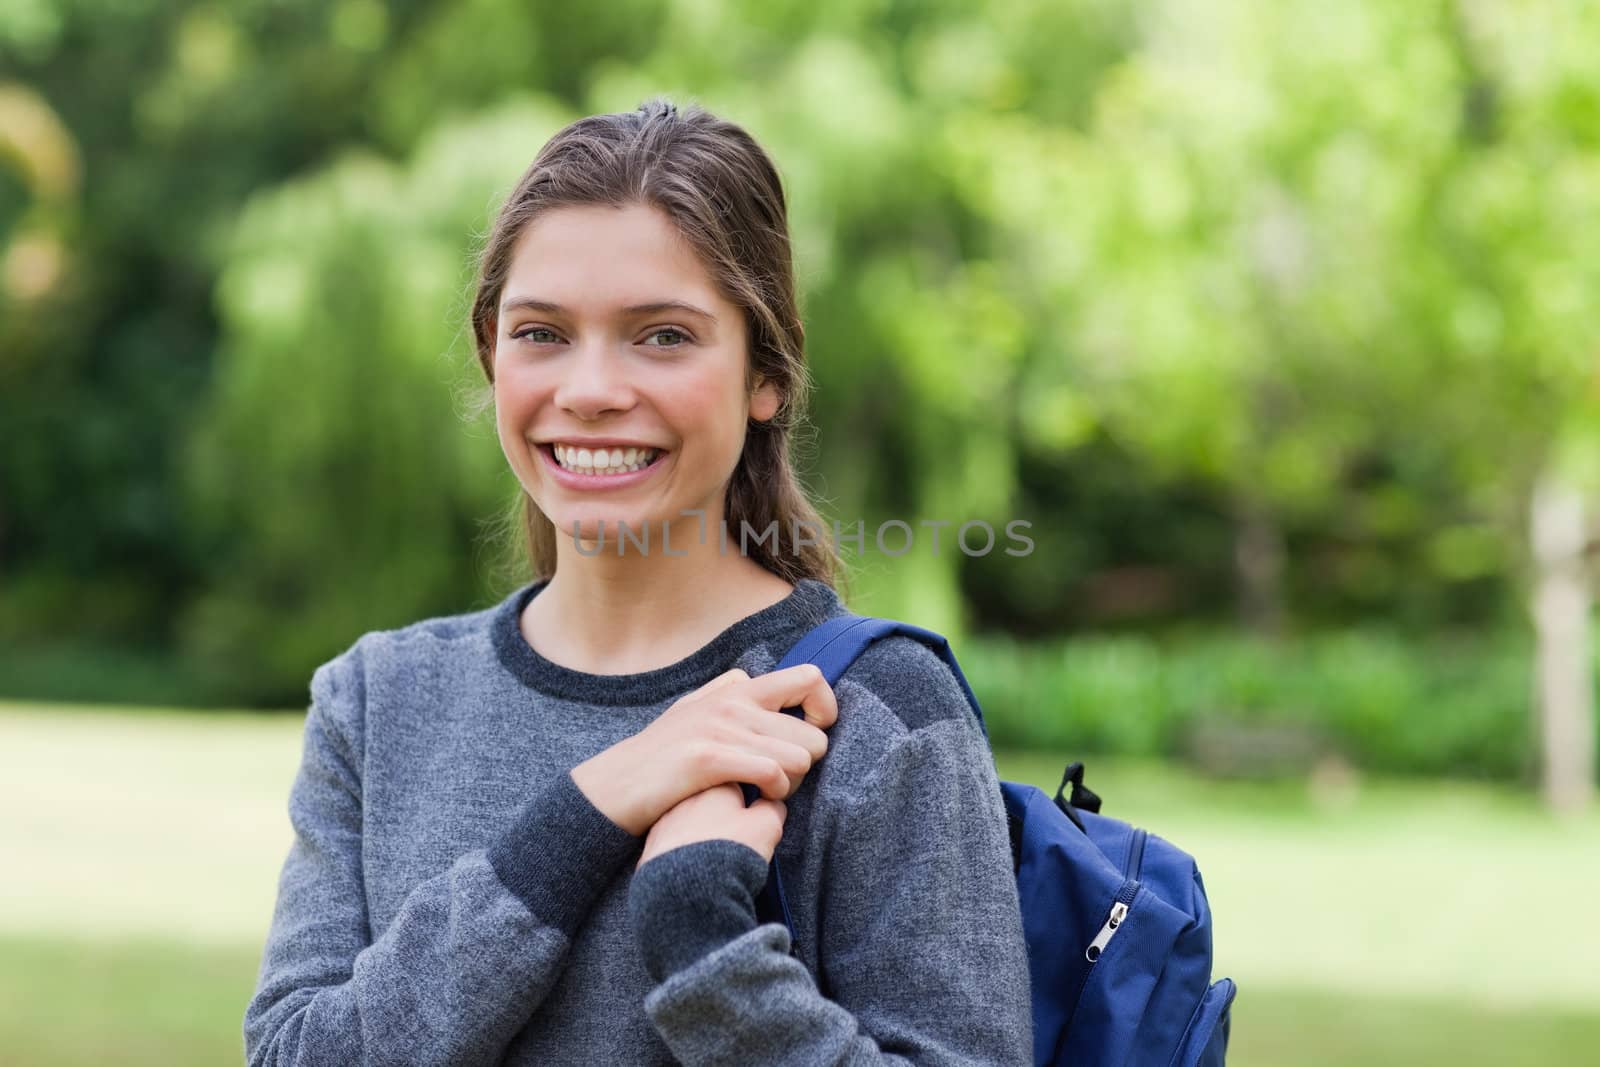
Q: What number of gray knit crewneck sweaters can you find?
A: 1